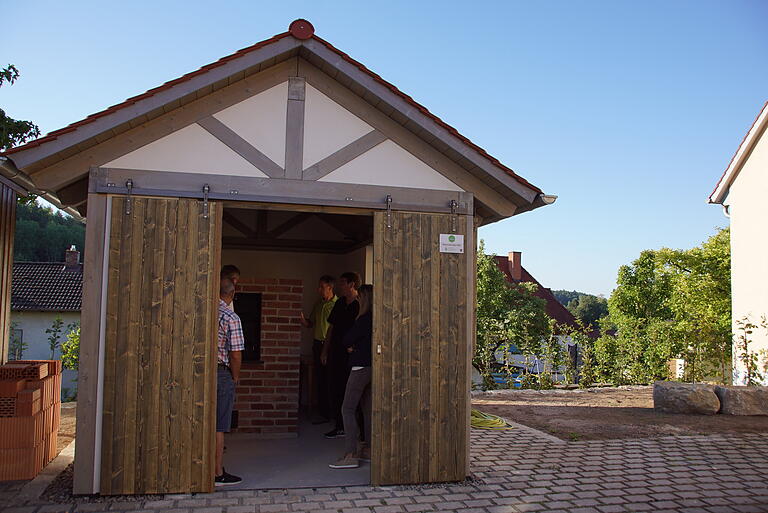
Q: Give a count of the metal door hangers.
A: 4